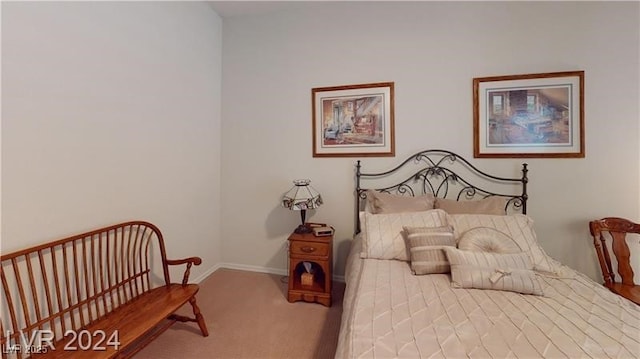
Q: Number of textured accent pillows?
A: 3